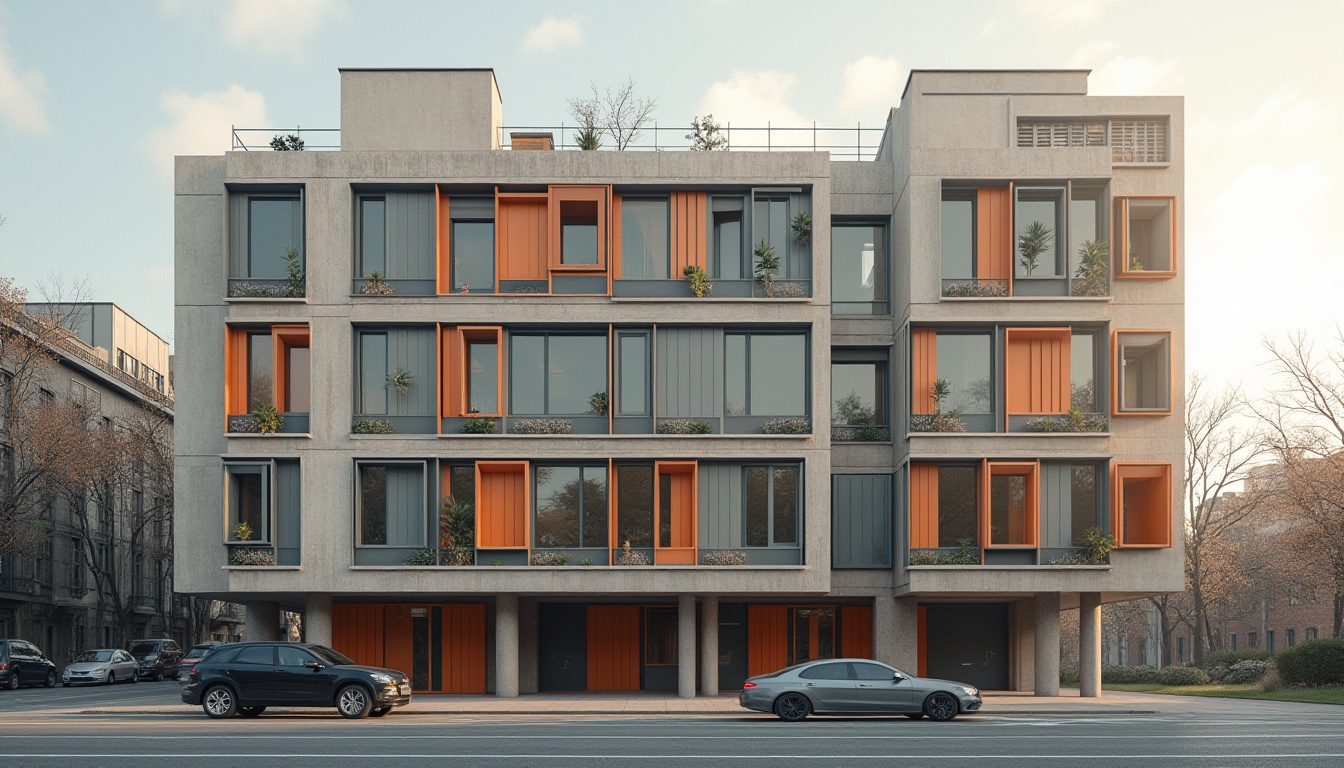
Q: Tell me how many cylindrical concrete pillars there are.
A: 7